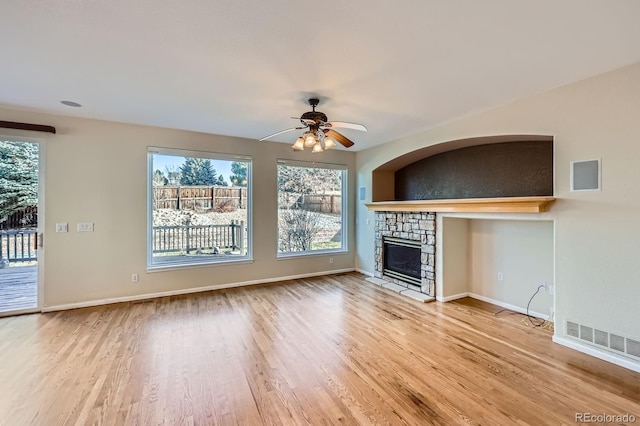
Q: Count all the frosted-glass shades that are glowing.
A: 4